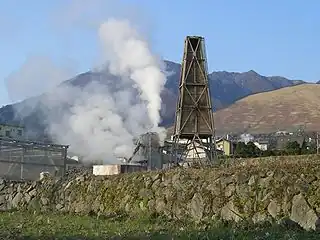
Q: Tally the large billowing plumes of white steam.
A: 2